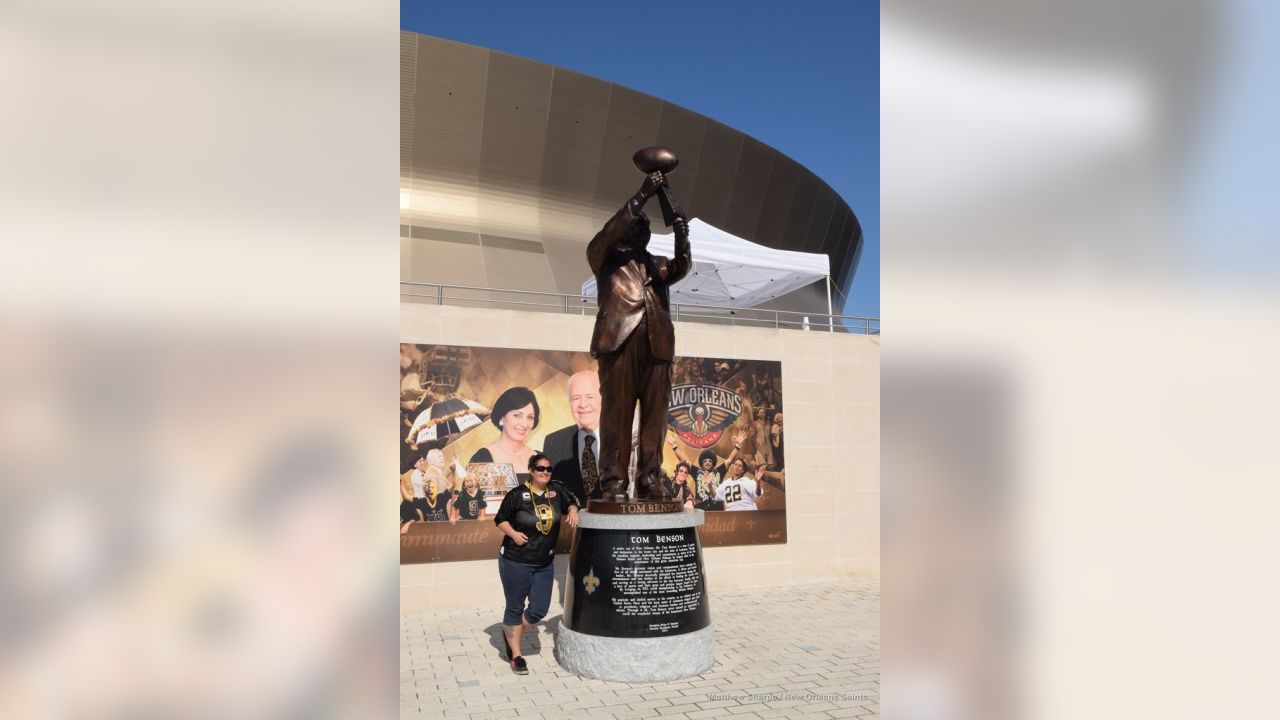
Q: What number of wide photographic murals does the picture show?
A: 1